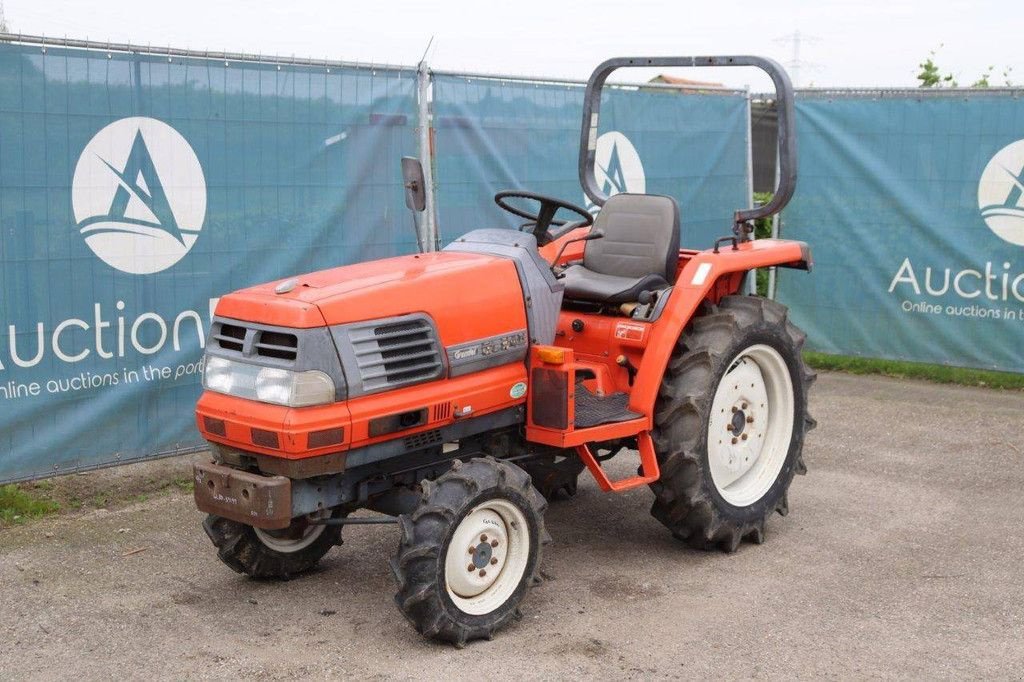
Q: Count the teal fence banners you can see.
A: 3